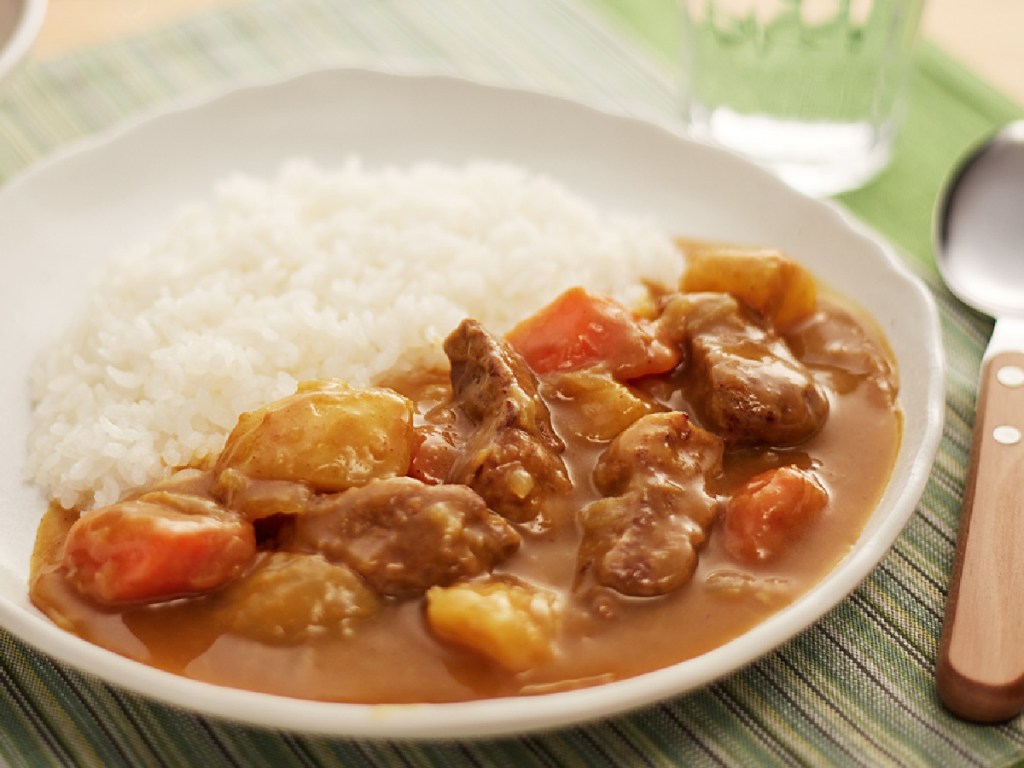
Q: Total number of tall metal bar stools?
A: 0